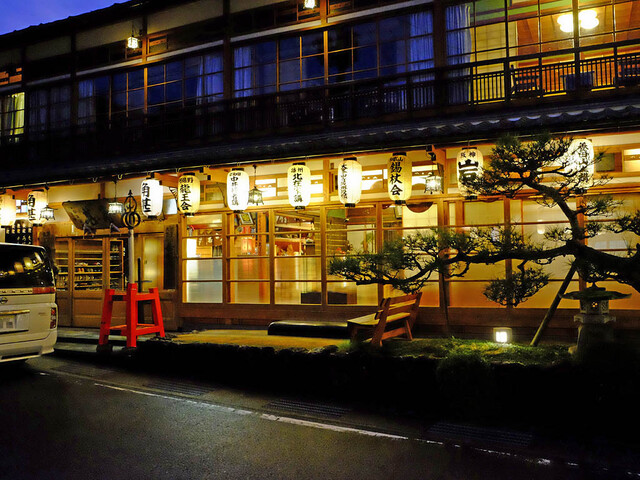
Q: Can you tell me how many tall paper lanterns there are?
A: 10